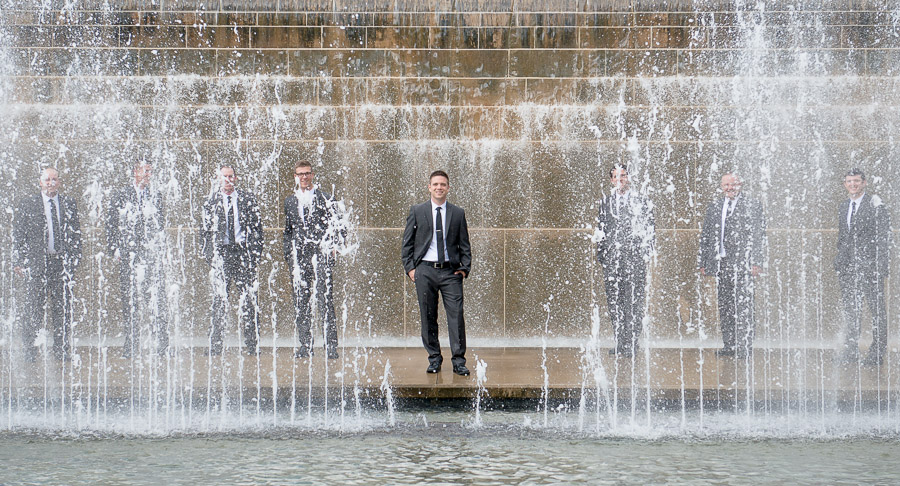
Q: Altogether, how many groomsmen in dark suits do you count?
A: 7